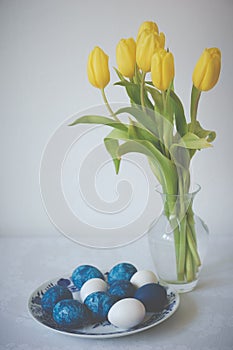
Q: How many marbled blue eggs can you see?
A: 6